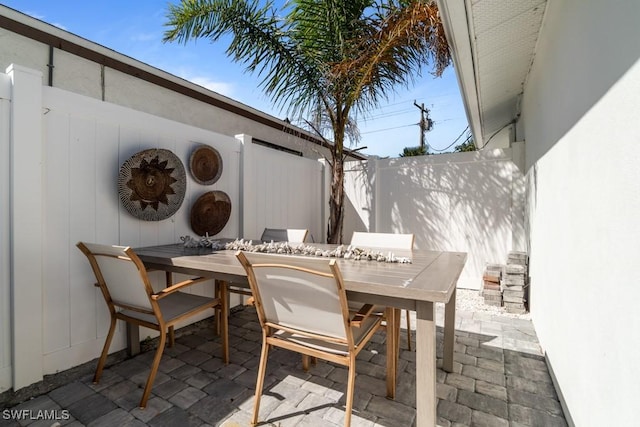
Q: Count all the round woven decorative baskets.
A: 3